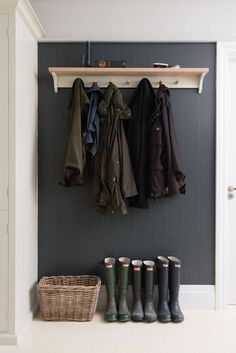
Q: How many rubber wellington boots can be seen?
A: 6